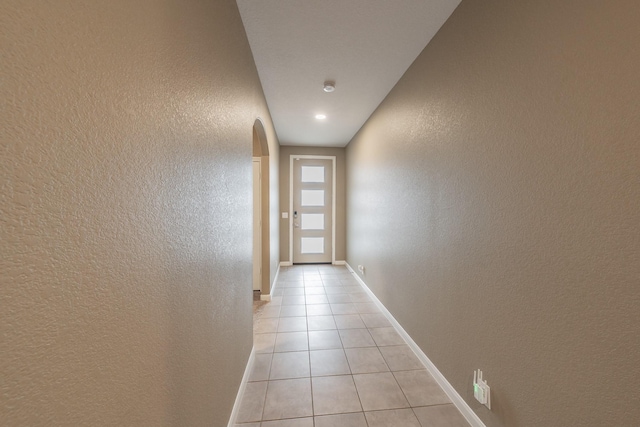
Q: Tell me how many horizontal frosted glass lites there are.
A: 4